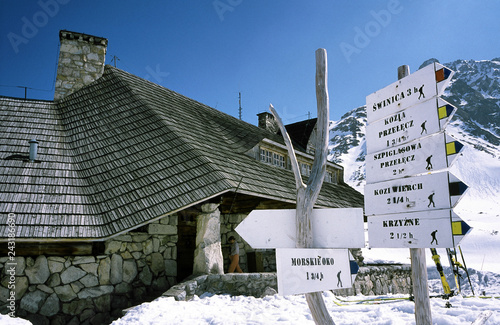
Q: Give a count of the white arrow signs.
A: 7